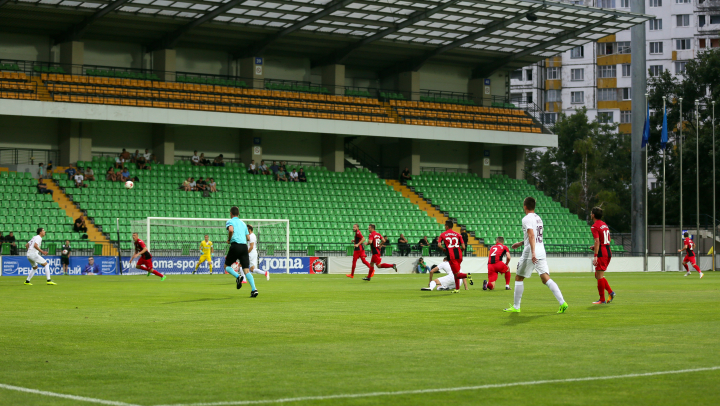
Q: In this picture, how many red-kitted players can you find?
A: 7